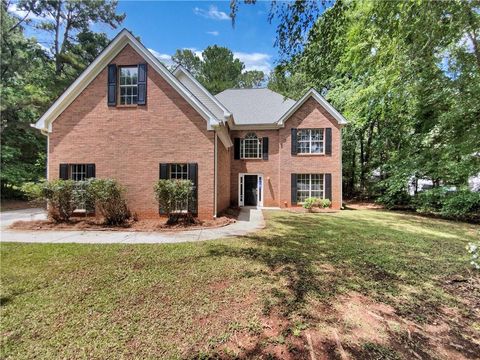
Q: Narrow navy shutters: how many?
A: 12